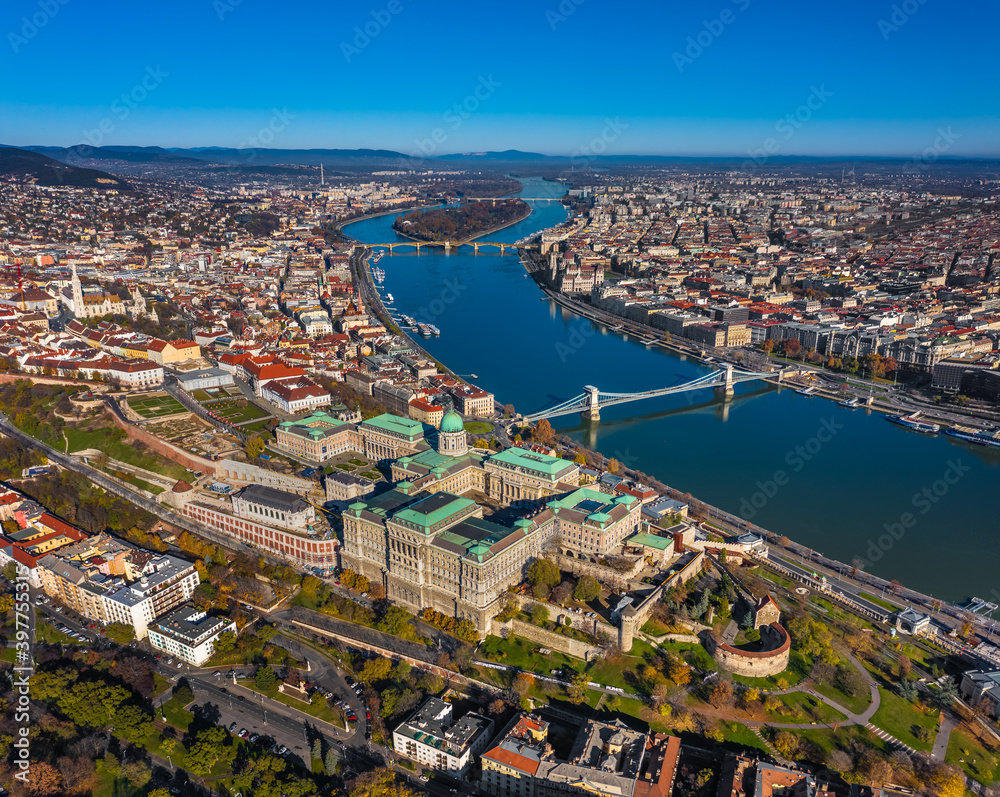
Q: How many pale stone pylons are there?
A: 2